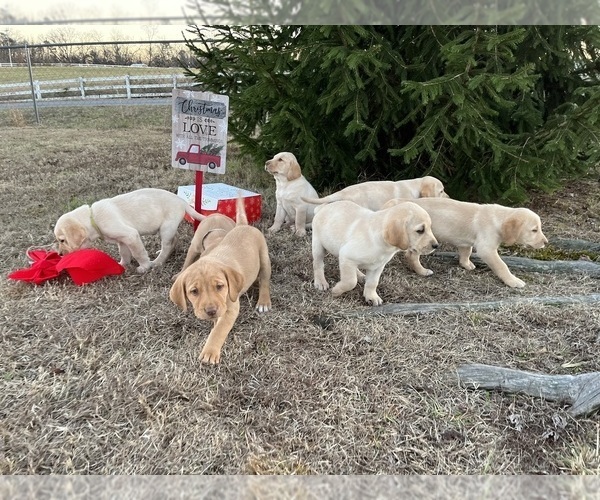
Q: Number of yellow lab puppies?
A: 7